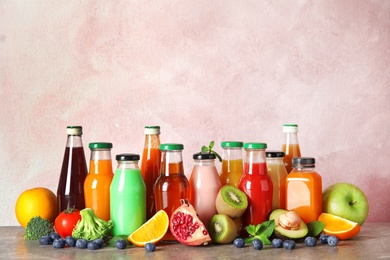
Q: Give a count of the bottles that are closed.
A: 11